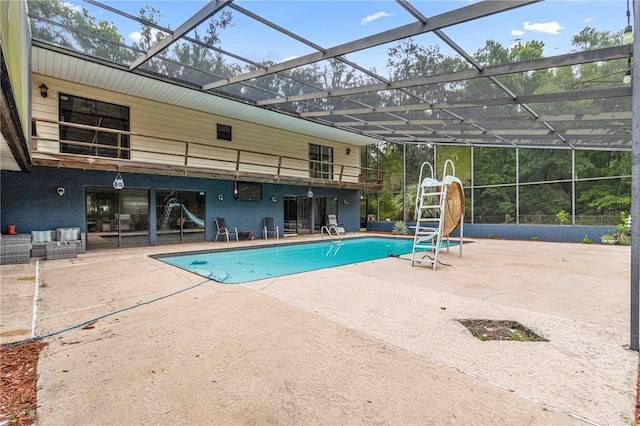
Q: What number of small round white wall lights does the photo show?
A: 4